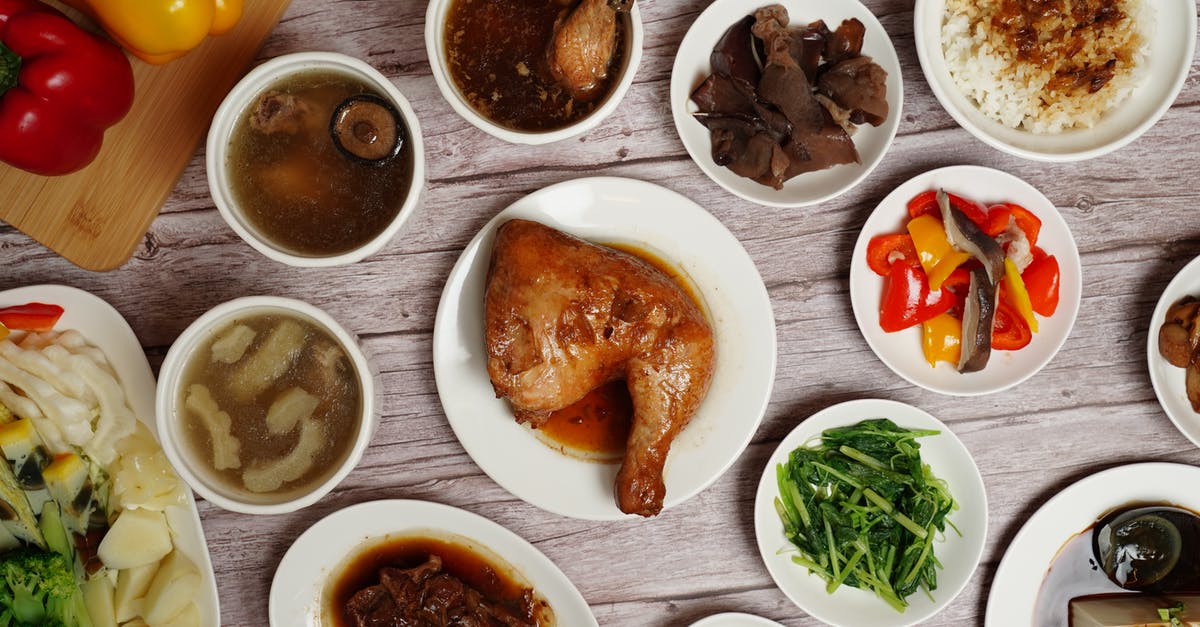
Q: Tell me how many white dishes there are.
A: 13